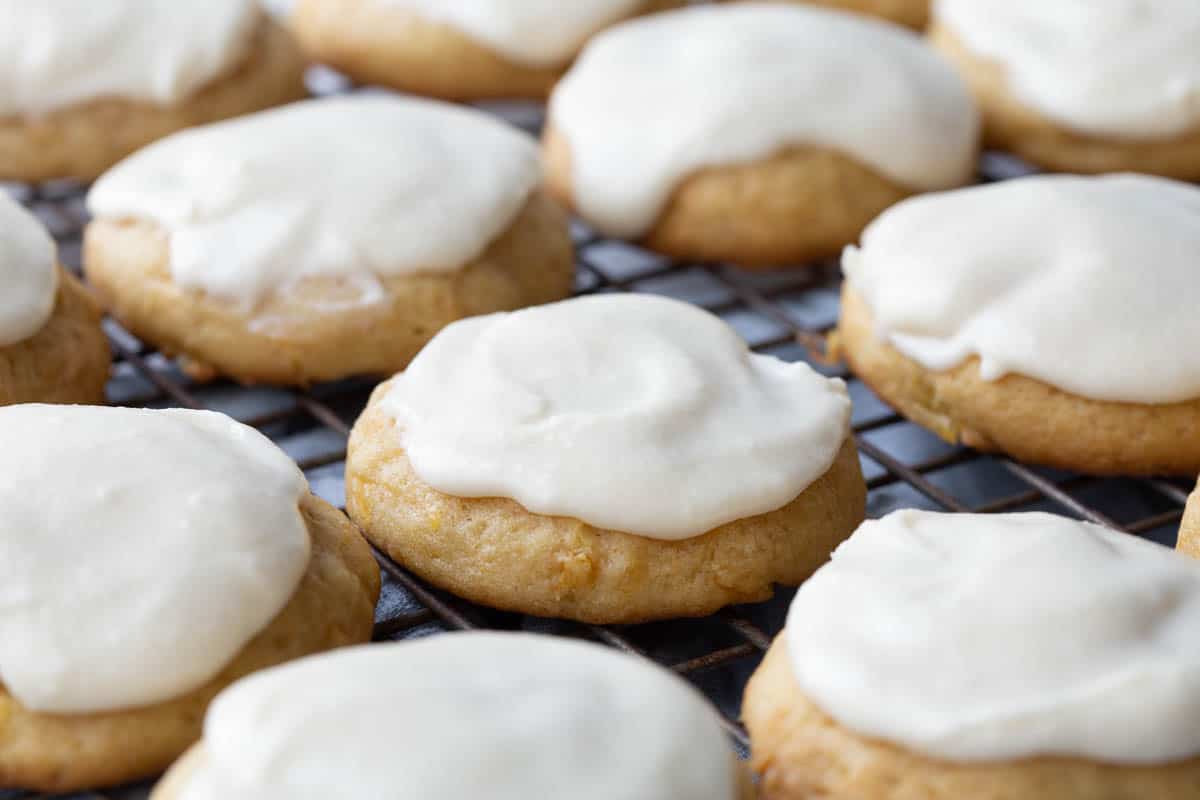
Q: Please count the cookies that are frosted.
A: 11